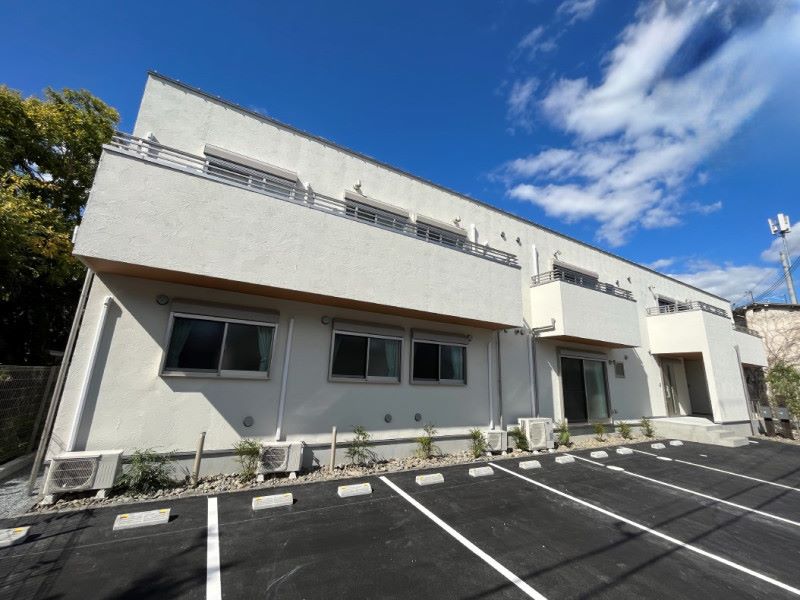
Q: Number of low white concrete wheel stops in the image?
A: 12